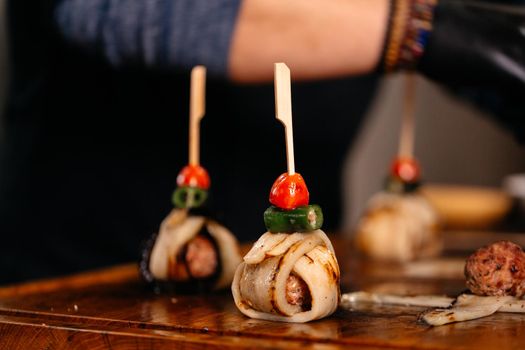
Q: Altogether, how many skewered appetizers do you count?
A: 3